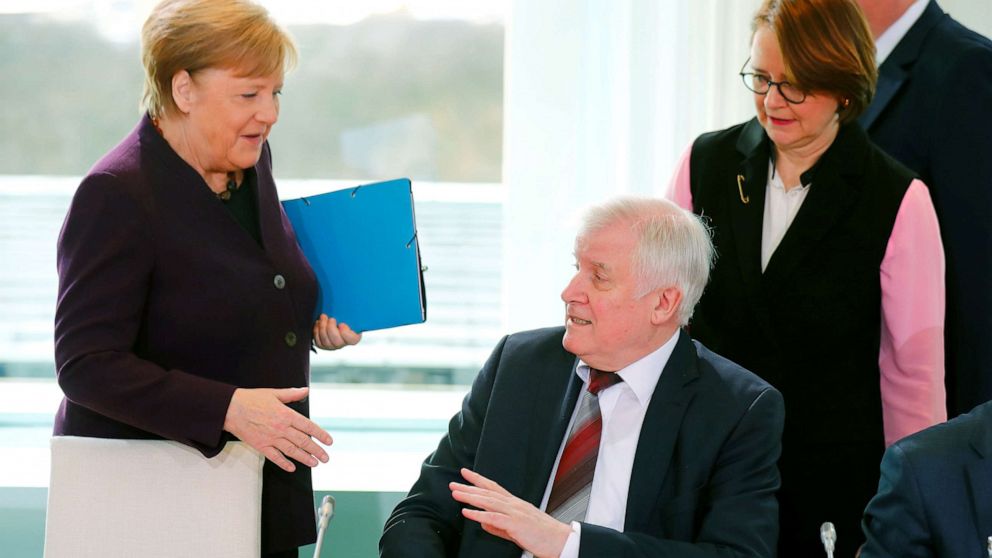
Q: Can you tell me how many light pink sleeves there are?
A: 2